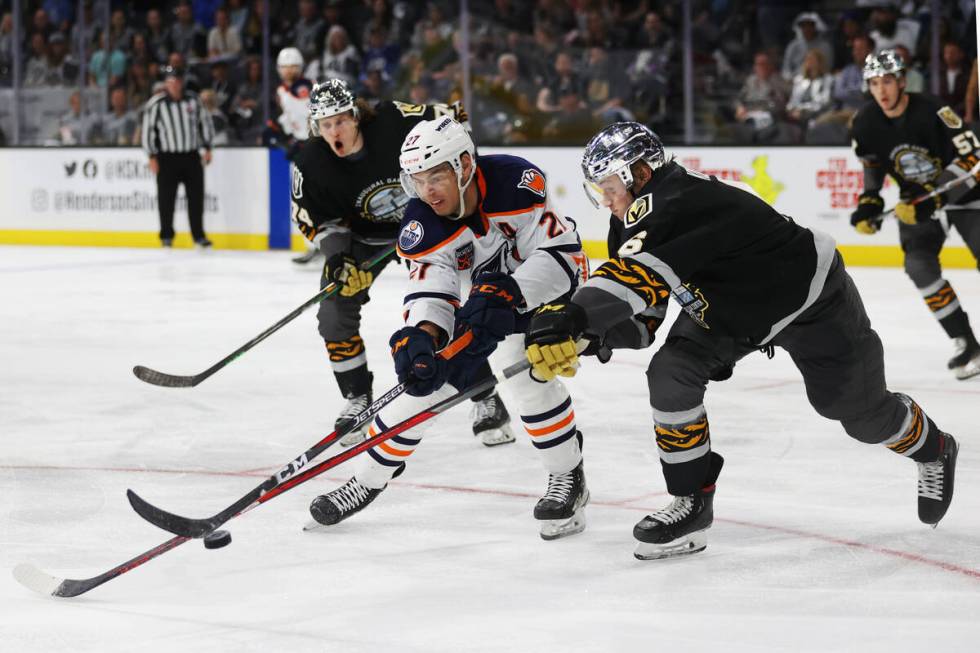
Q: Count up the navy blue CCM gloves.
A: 2